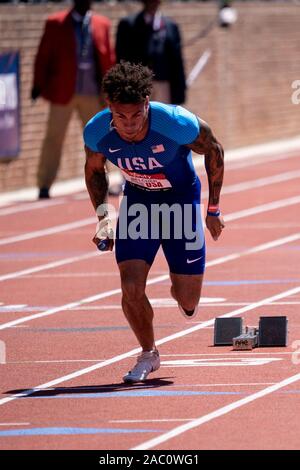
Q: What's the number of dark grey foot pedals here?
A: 2